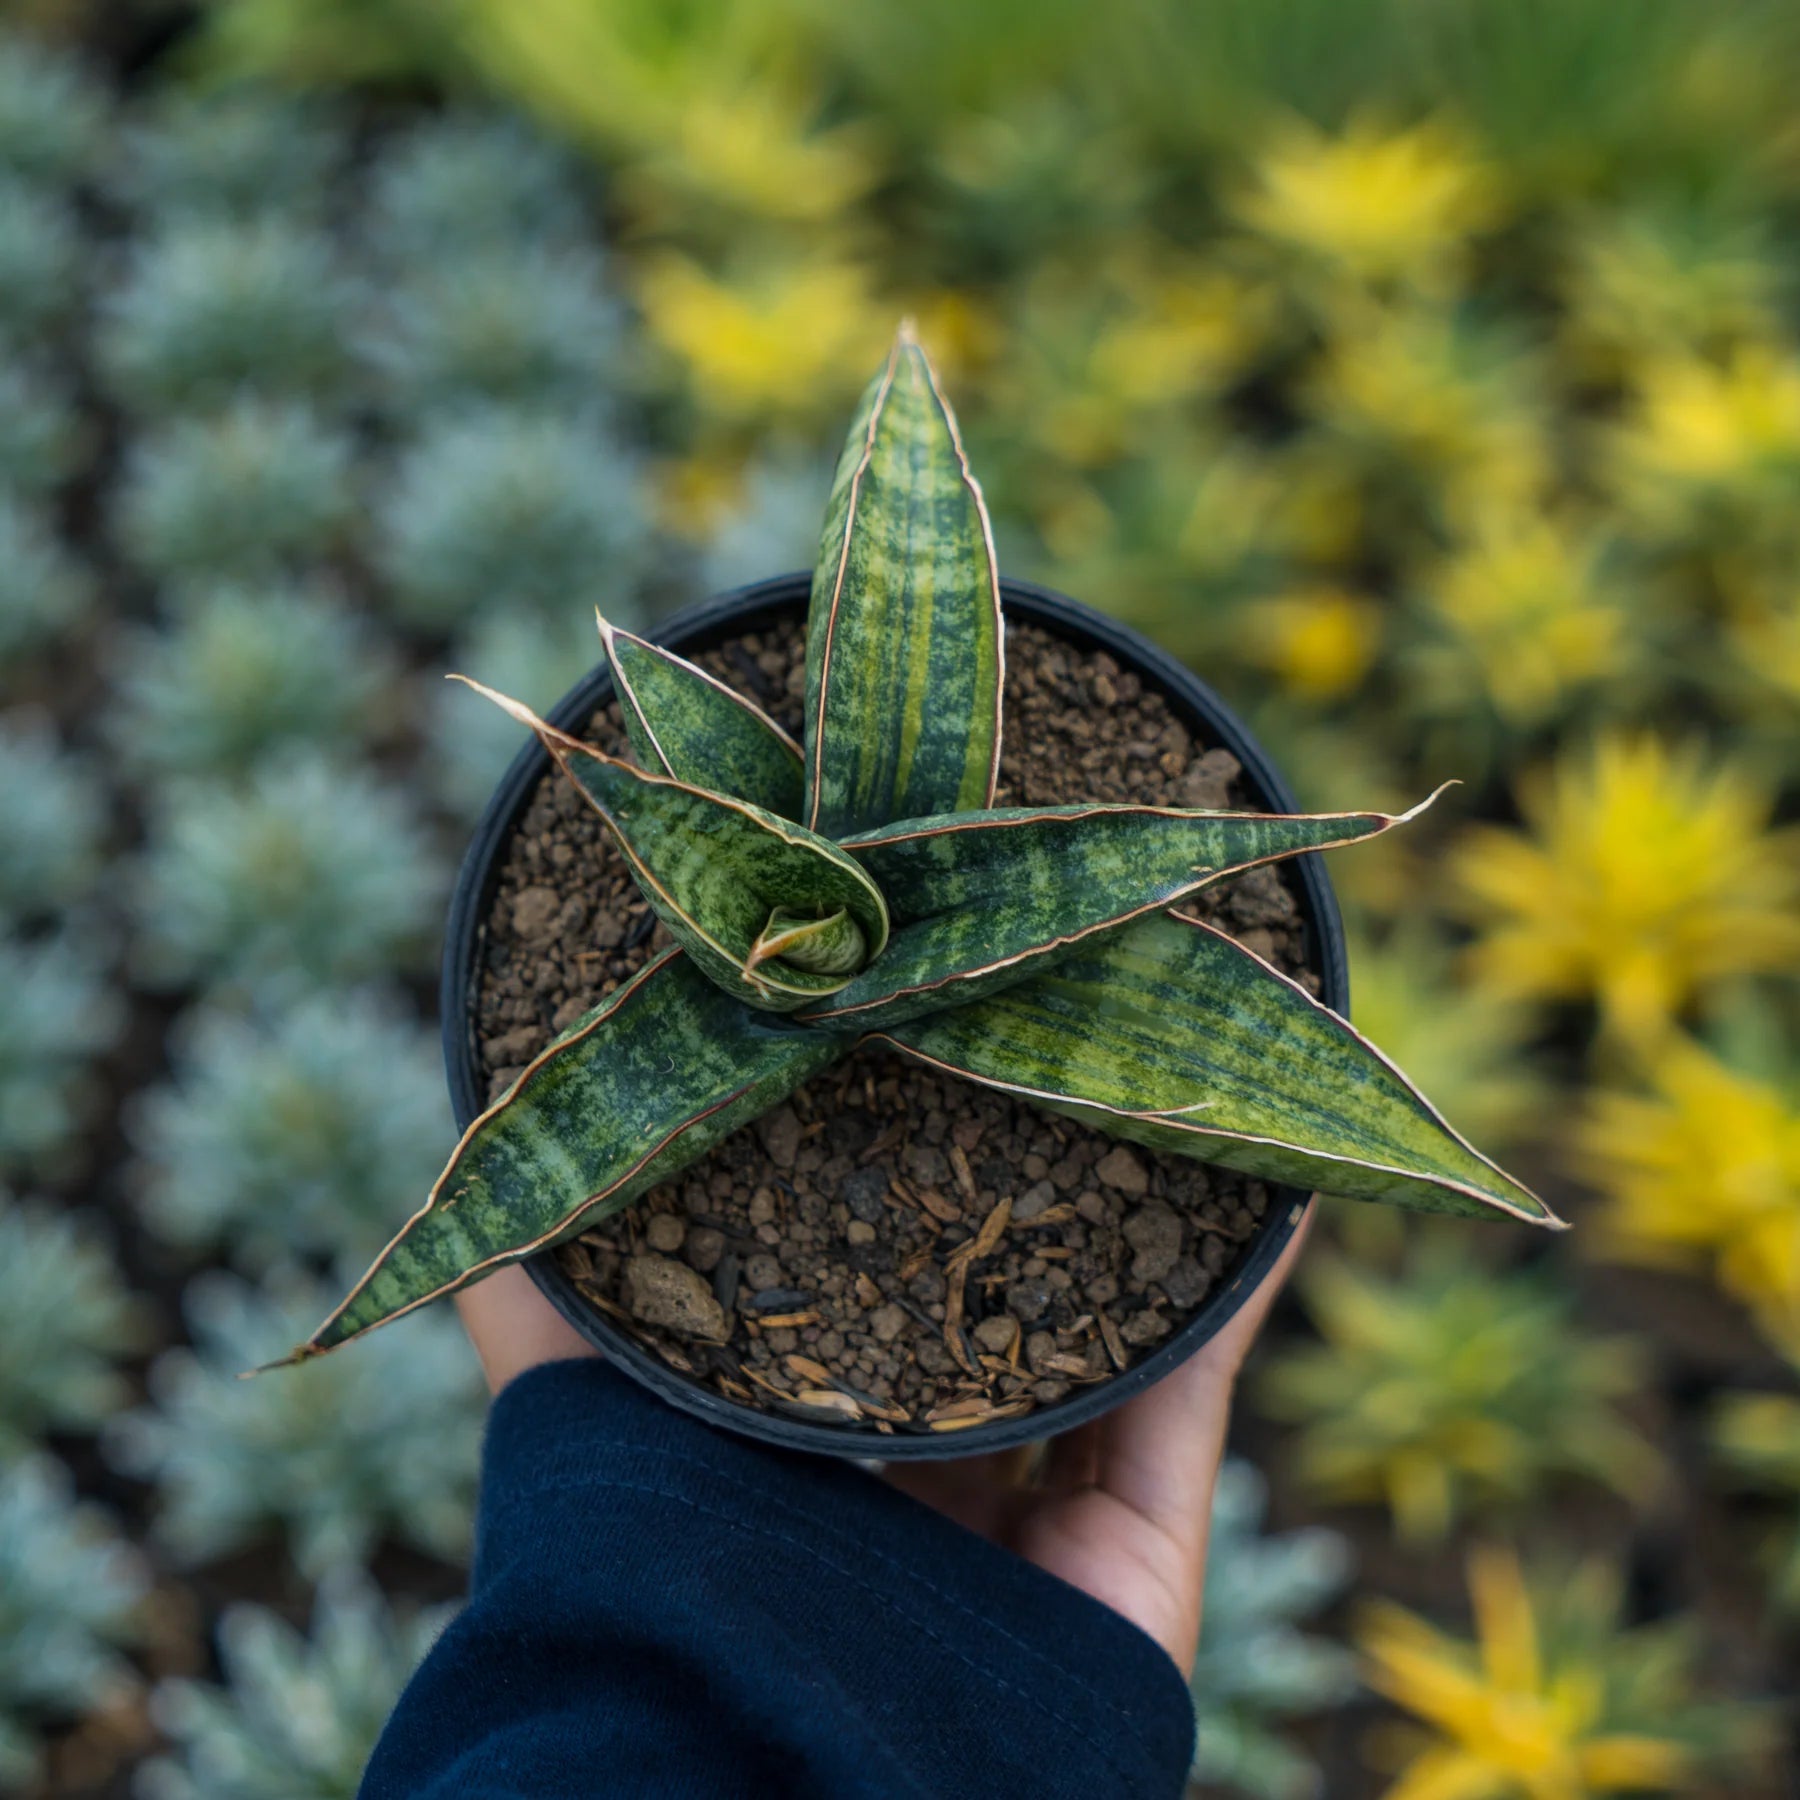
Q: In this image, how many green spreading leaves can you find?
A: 6